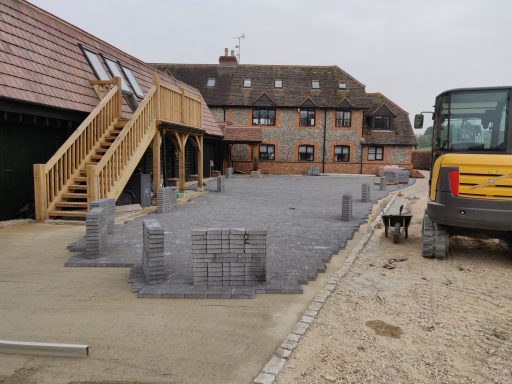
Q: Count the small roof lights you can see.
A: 5